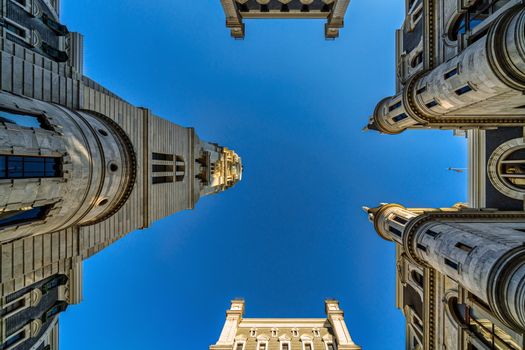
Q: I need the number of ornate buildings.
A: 4